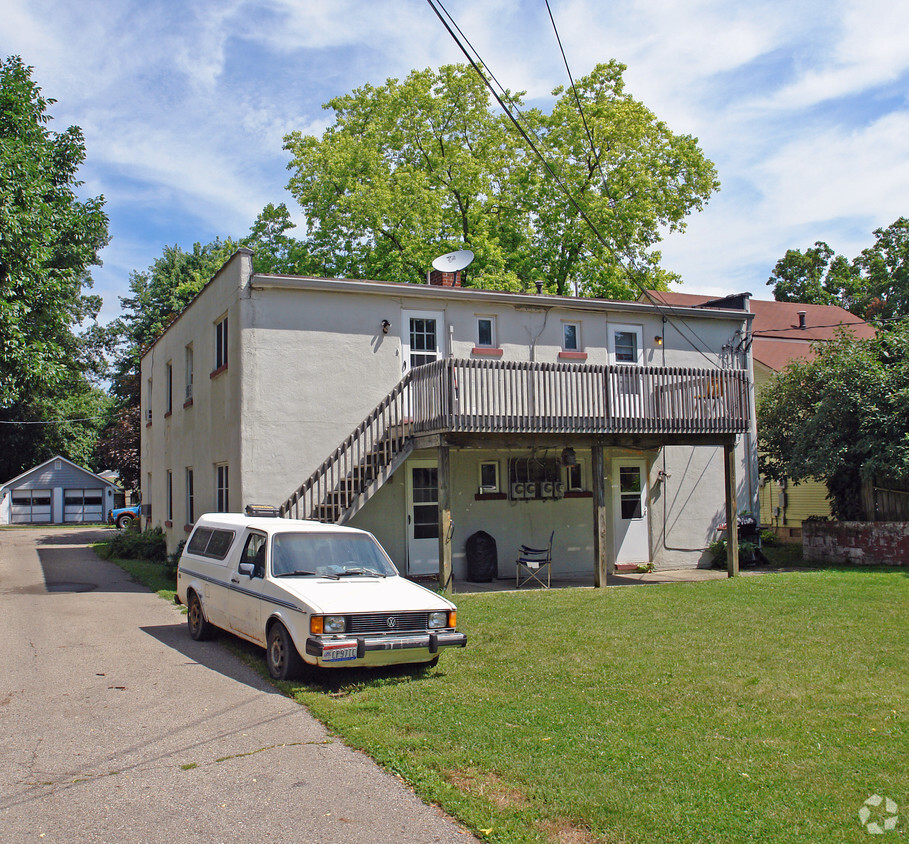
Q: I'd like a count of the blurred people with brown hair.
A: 0